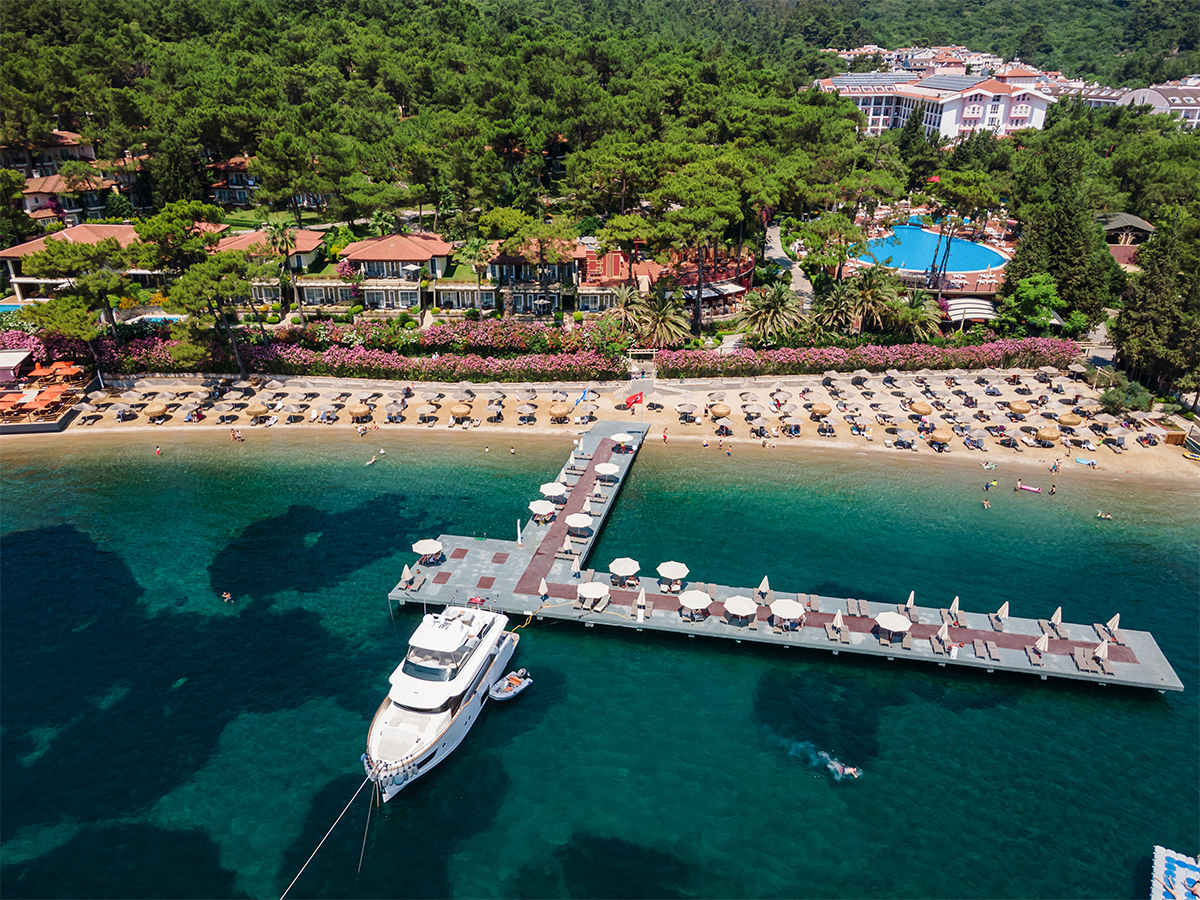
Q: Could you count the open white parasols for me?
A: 13